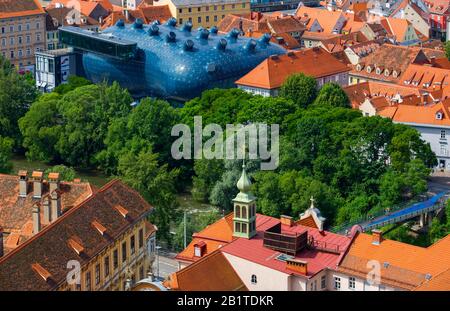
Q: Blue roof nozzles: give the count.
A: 15